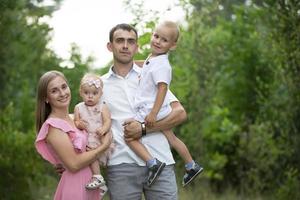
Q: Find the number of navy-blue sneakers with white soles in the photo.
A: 2